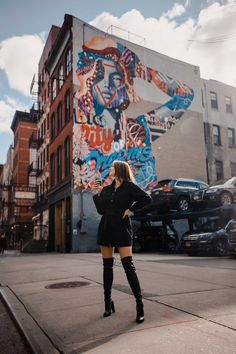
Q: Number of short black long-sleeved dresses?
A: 1